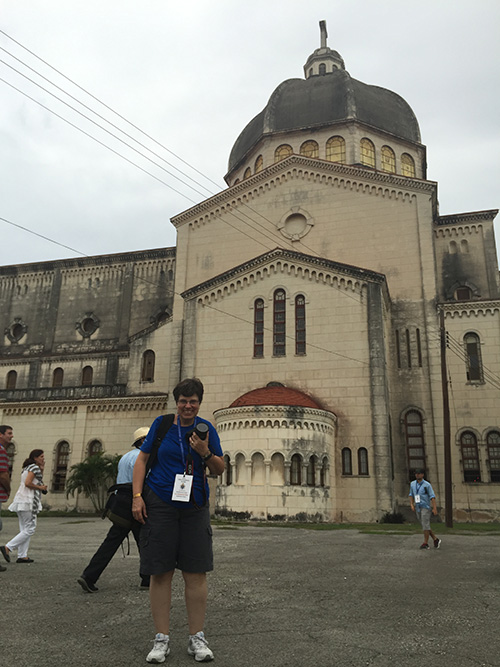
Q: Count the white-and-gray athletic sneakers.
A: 2